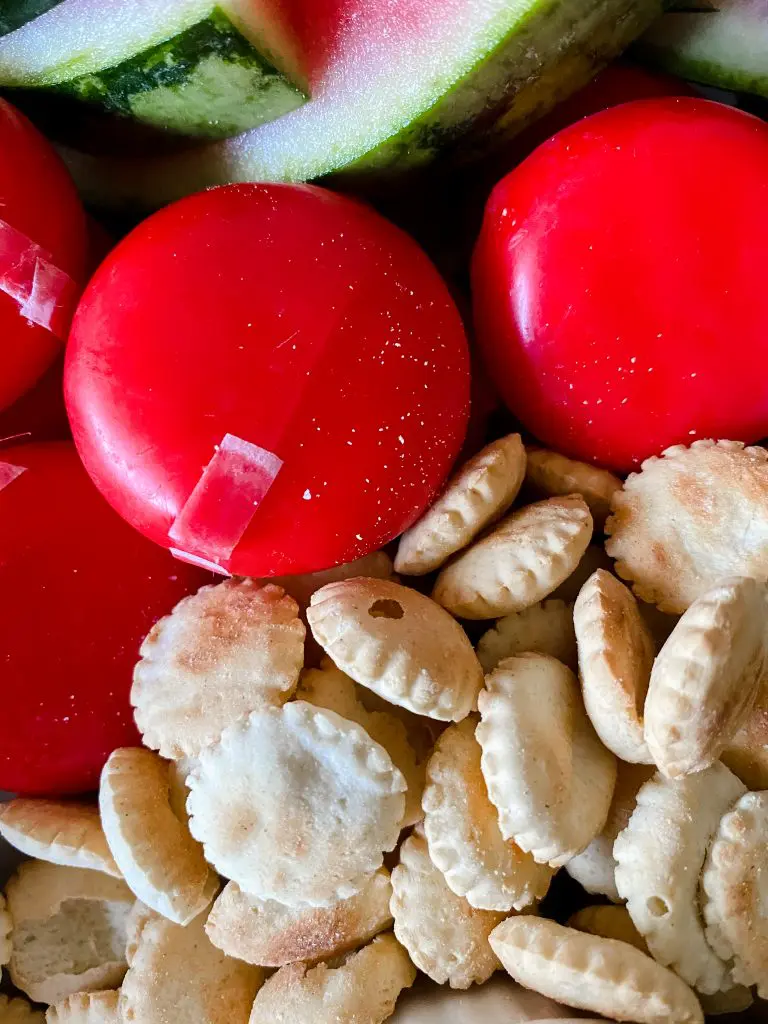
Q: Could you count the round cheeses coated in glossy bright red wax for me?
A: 4